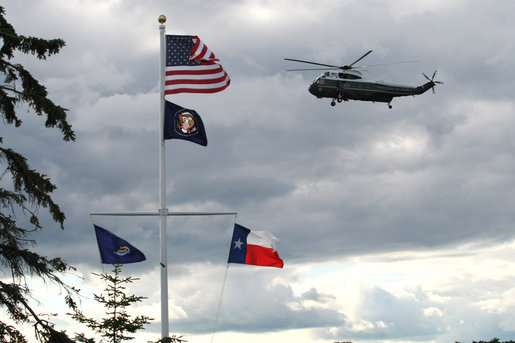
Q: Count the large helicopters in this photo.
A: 1